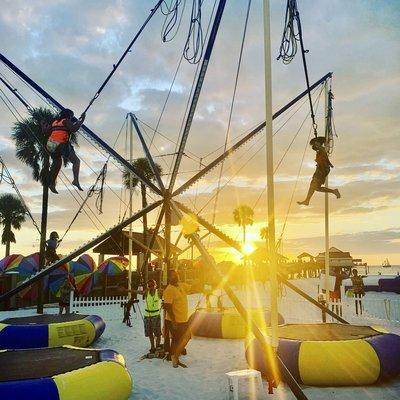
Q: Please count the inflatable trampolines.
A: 4